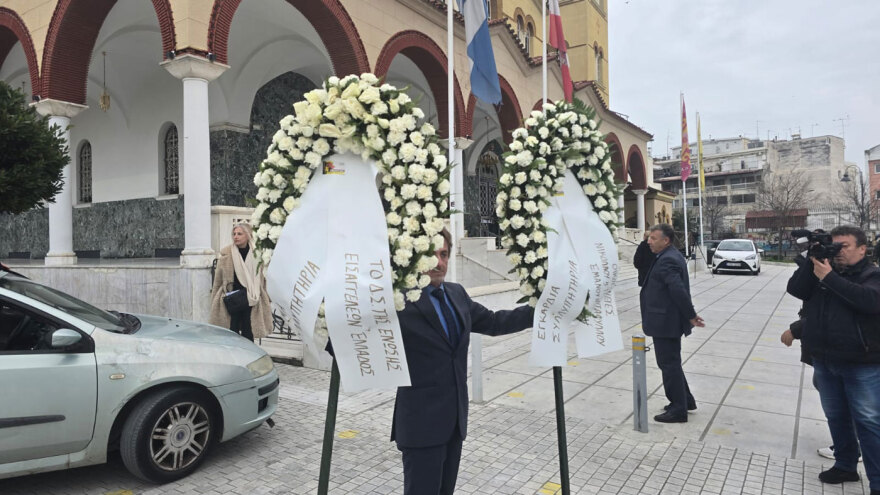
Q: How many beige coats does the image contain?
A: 1